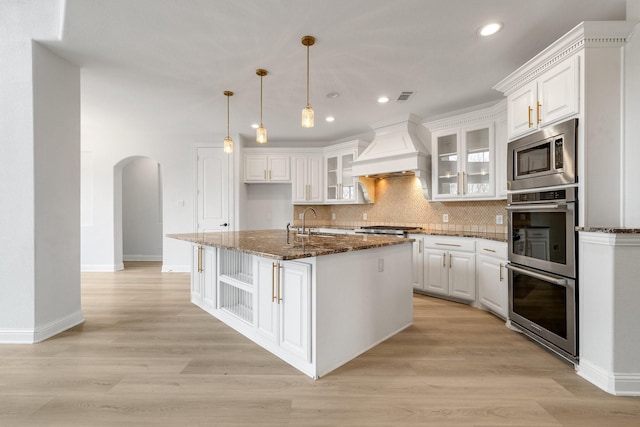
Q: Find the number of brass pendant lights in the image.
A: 3